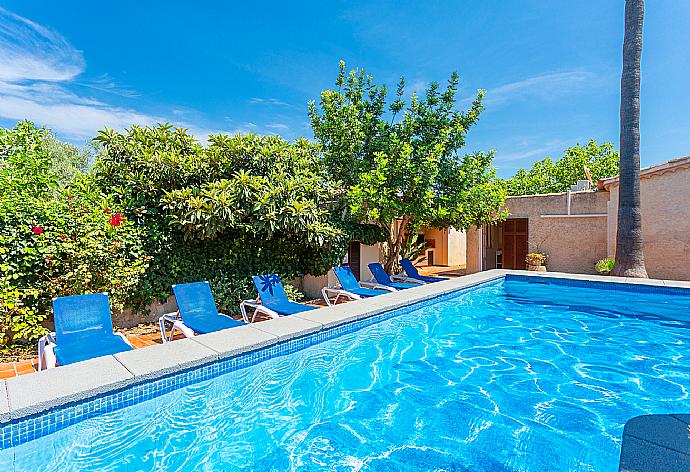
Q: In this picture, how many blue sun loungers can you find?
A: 6